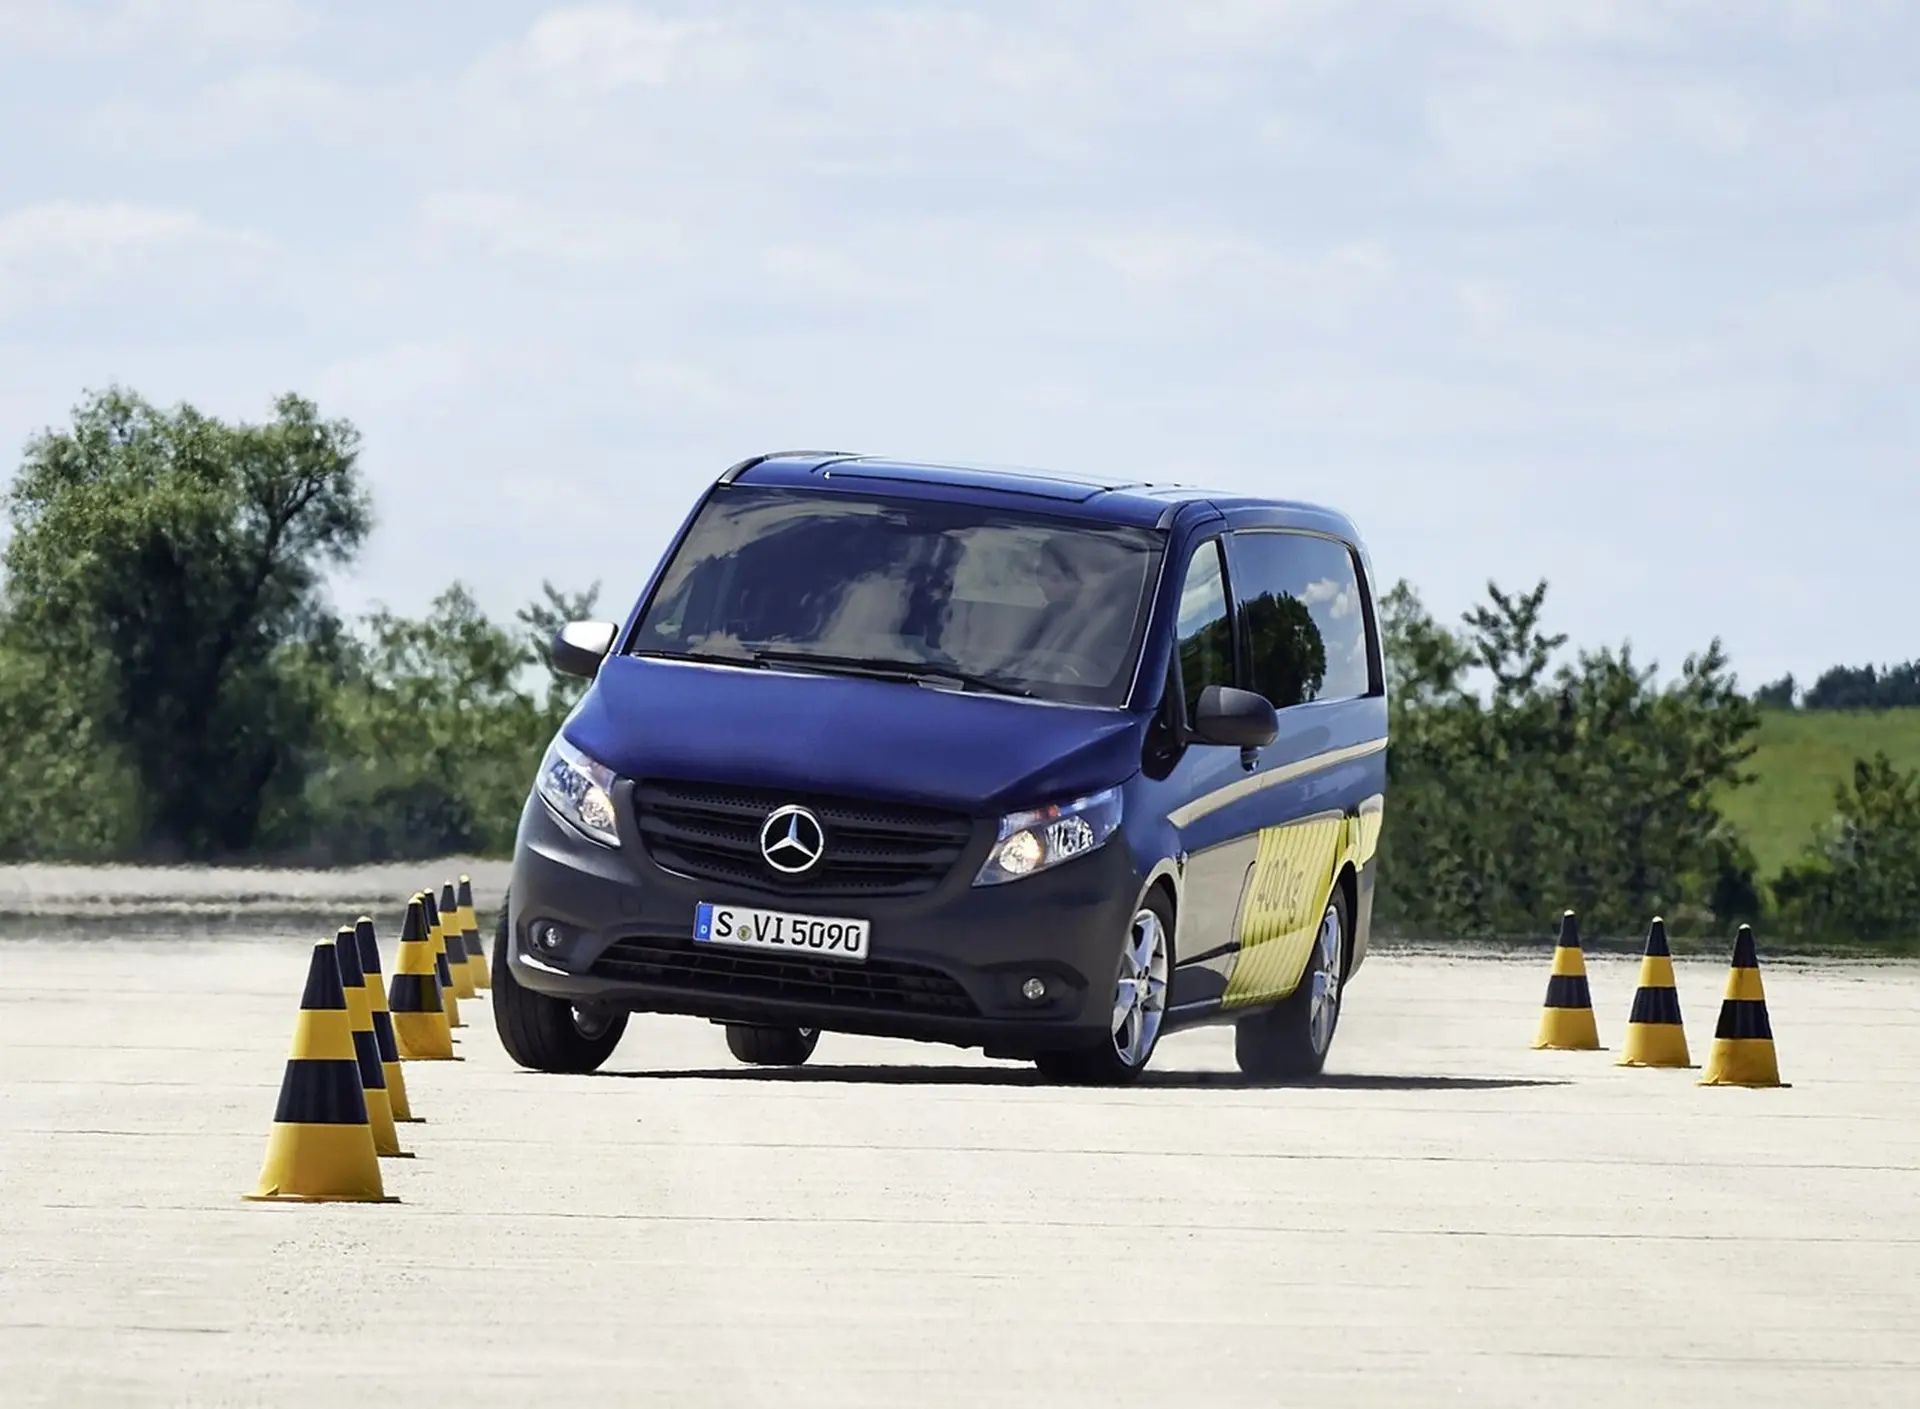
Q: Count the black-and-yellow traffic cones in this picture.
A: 11